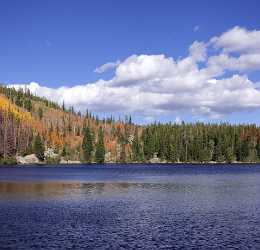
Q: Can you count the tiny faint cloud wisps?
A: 2